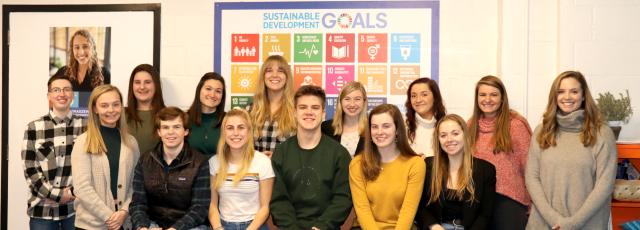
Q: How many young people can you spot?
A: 14